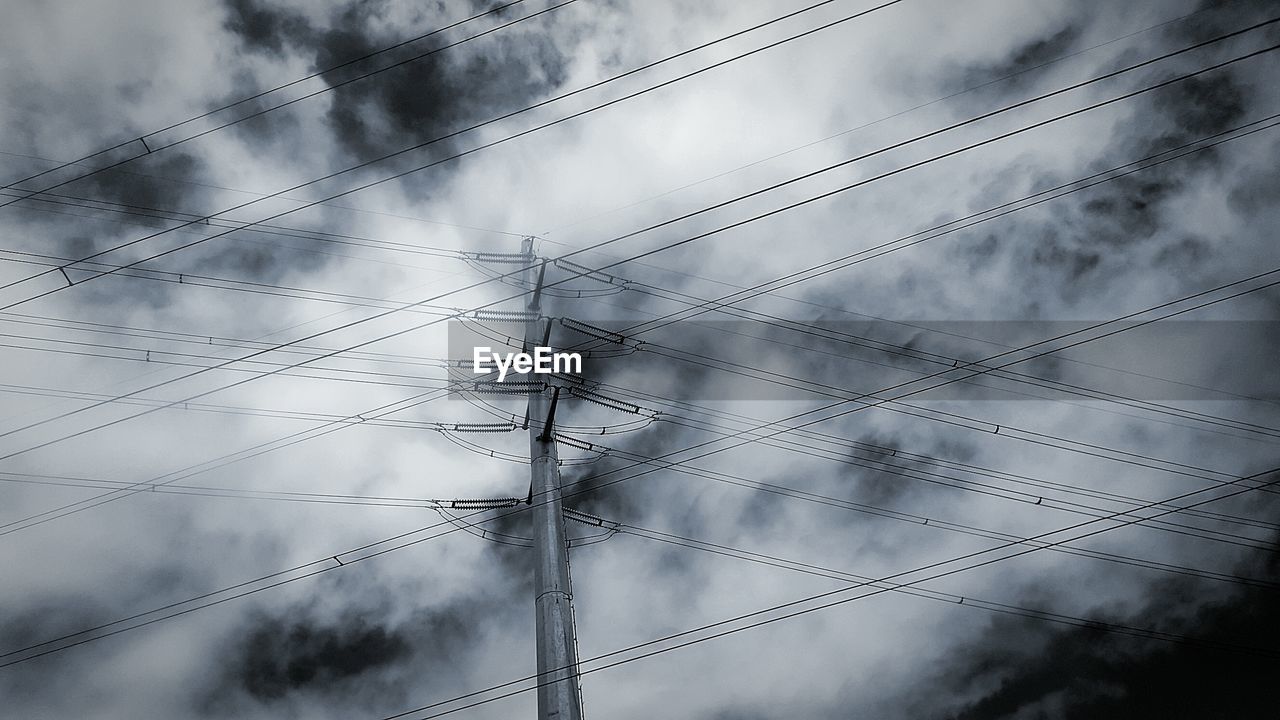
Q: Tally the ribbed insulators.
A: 12